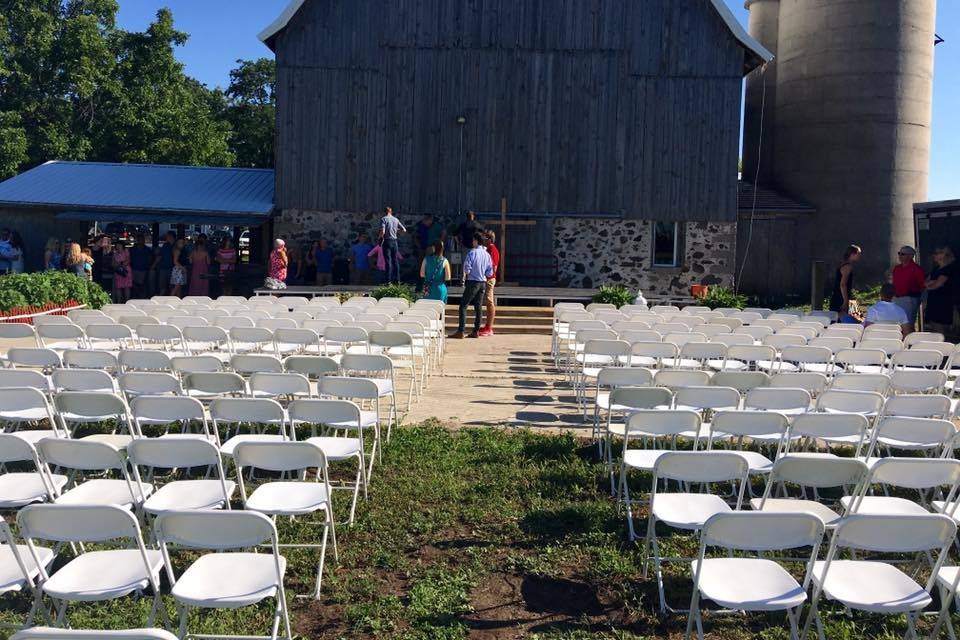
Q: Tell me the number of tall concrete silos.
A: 2